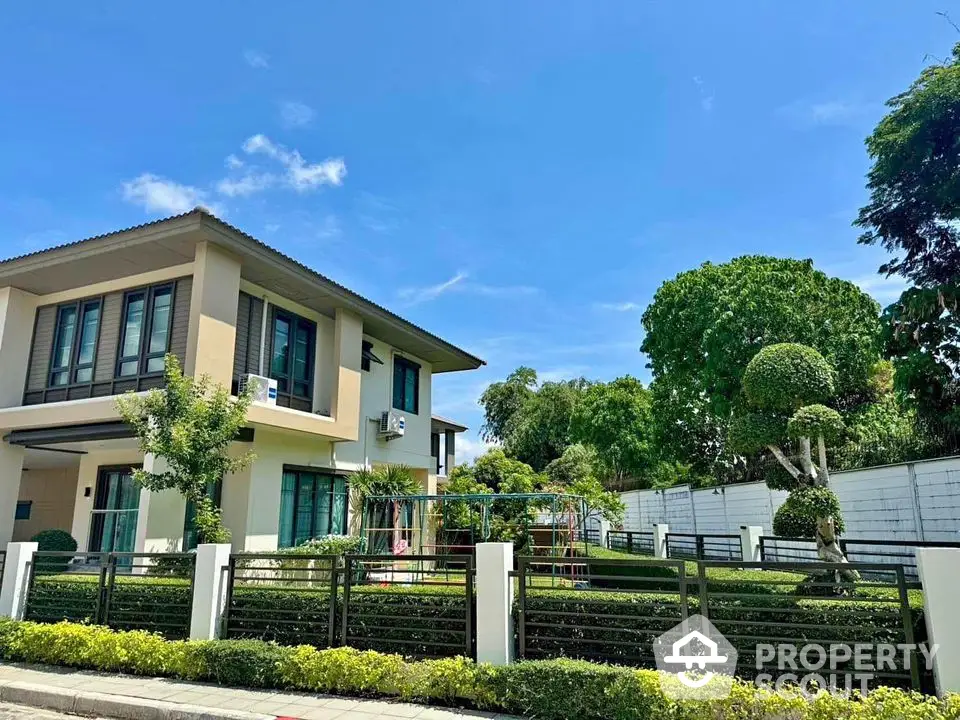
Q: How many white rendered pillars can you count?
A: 7